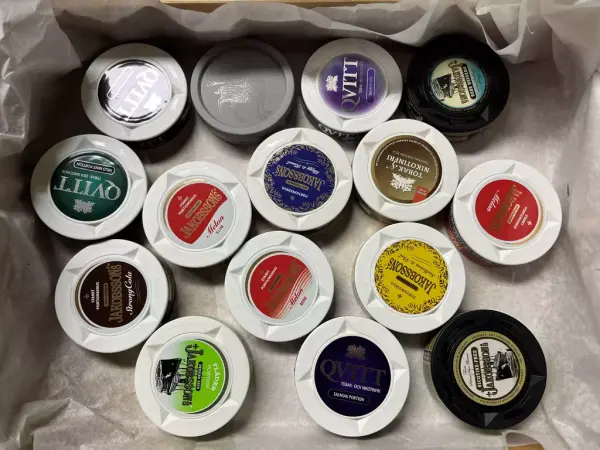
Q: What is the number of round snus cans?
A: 15